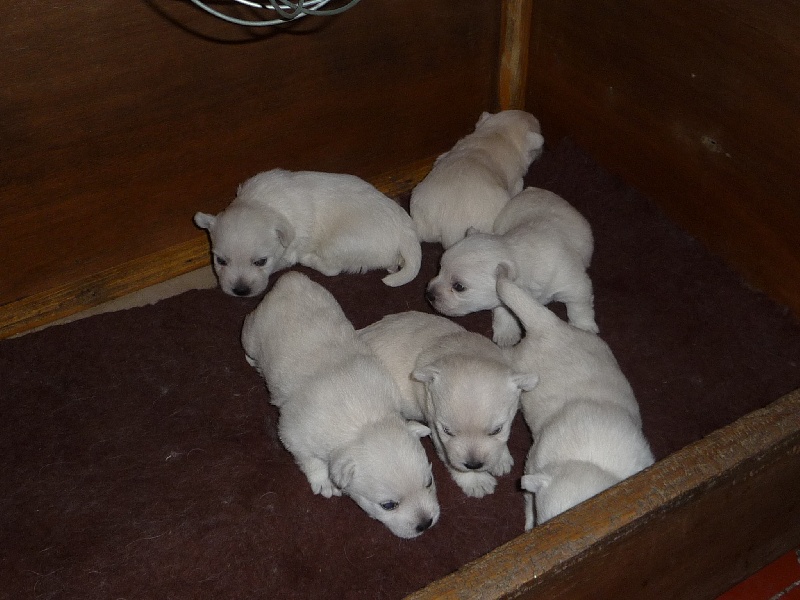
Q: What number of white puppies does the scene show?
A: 6